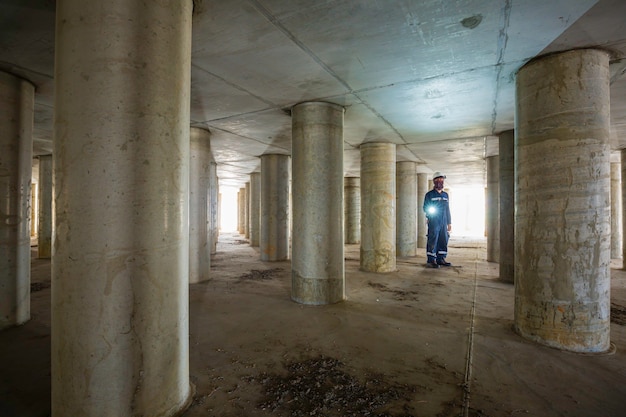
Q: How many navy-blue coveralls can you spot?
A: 1